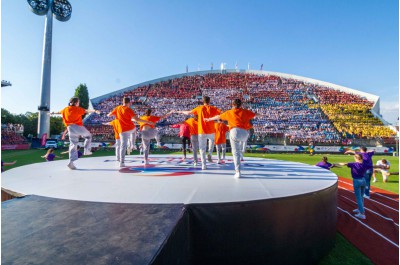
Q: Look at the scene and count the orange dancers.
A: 8